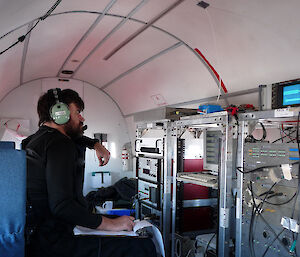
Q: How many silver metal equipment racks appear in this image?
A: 3